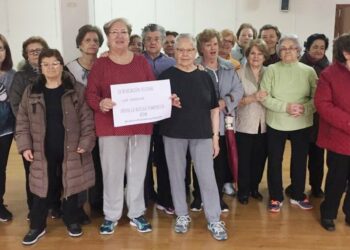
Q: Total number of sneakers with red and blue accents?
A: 2